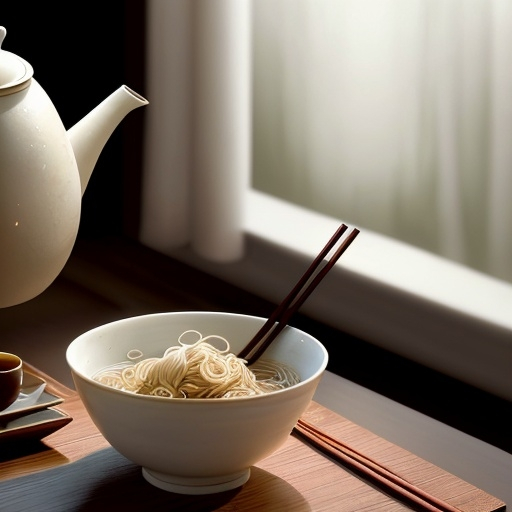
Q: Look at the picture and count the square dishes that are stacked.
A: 2